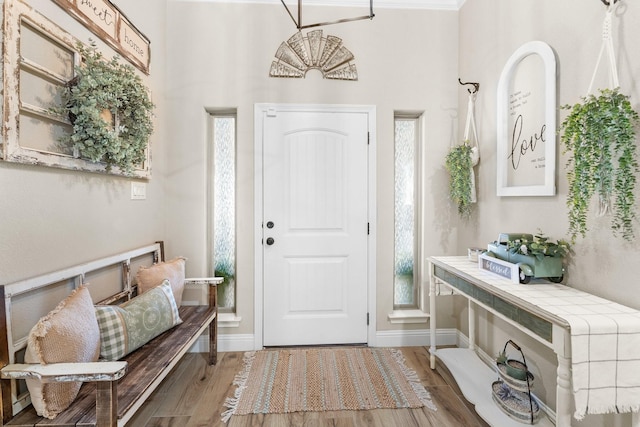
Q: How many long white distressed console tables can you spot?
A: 1